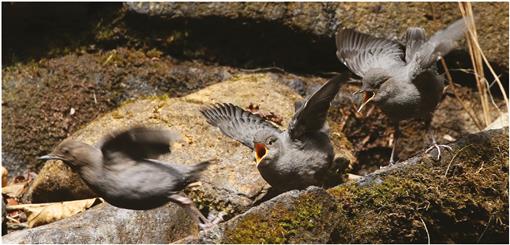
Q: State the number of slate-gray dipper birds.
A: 3